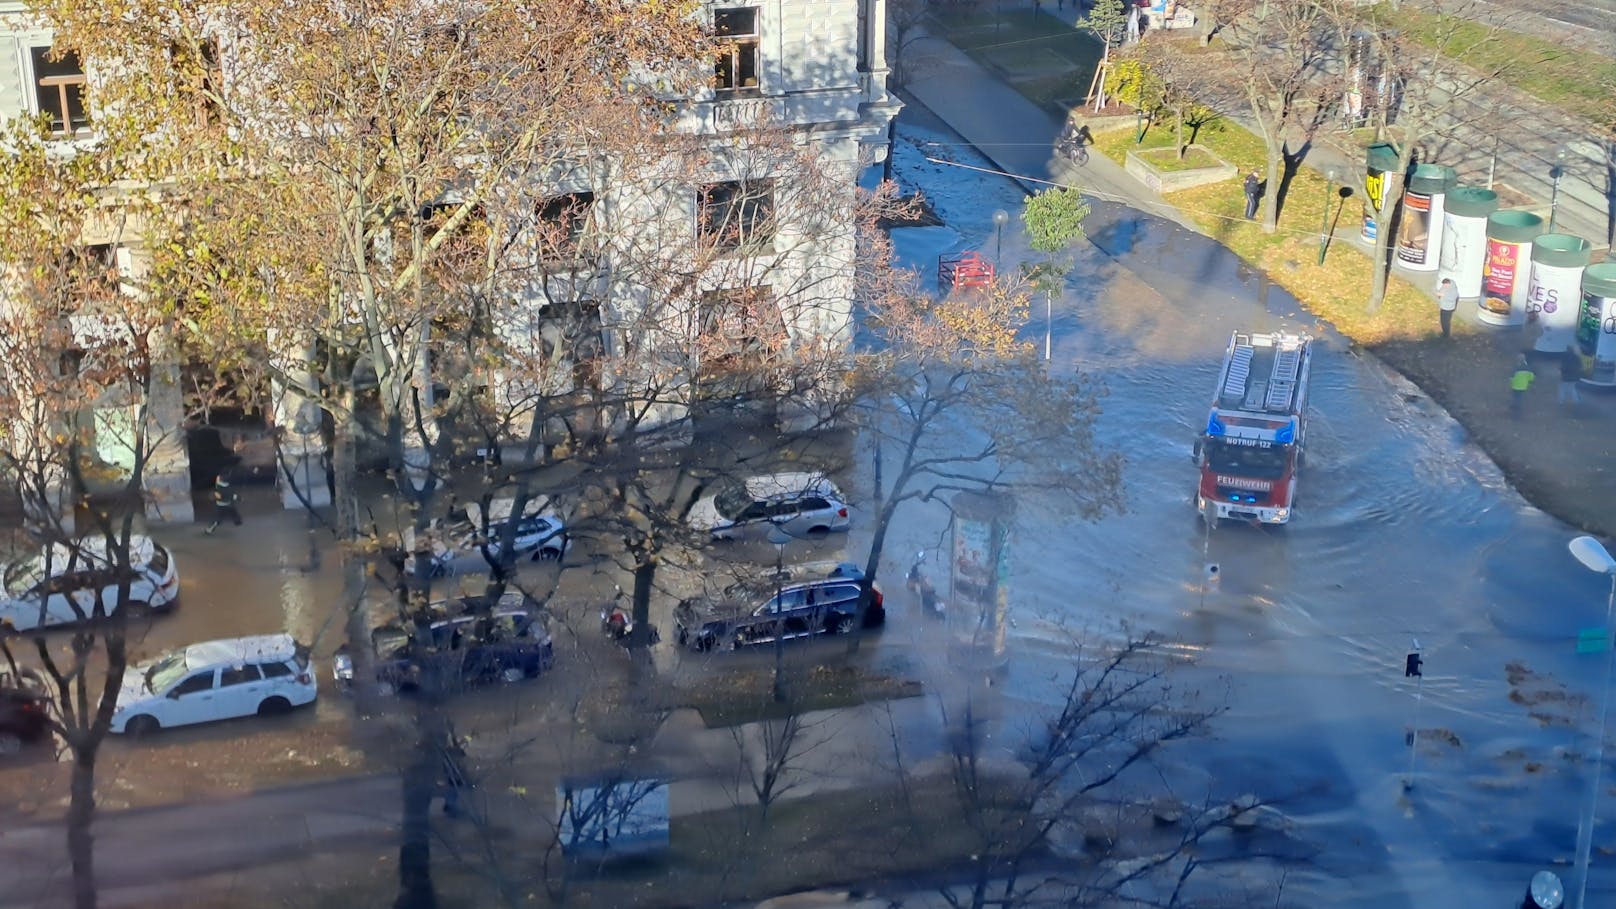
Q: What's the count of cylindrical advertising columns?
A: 7